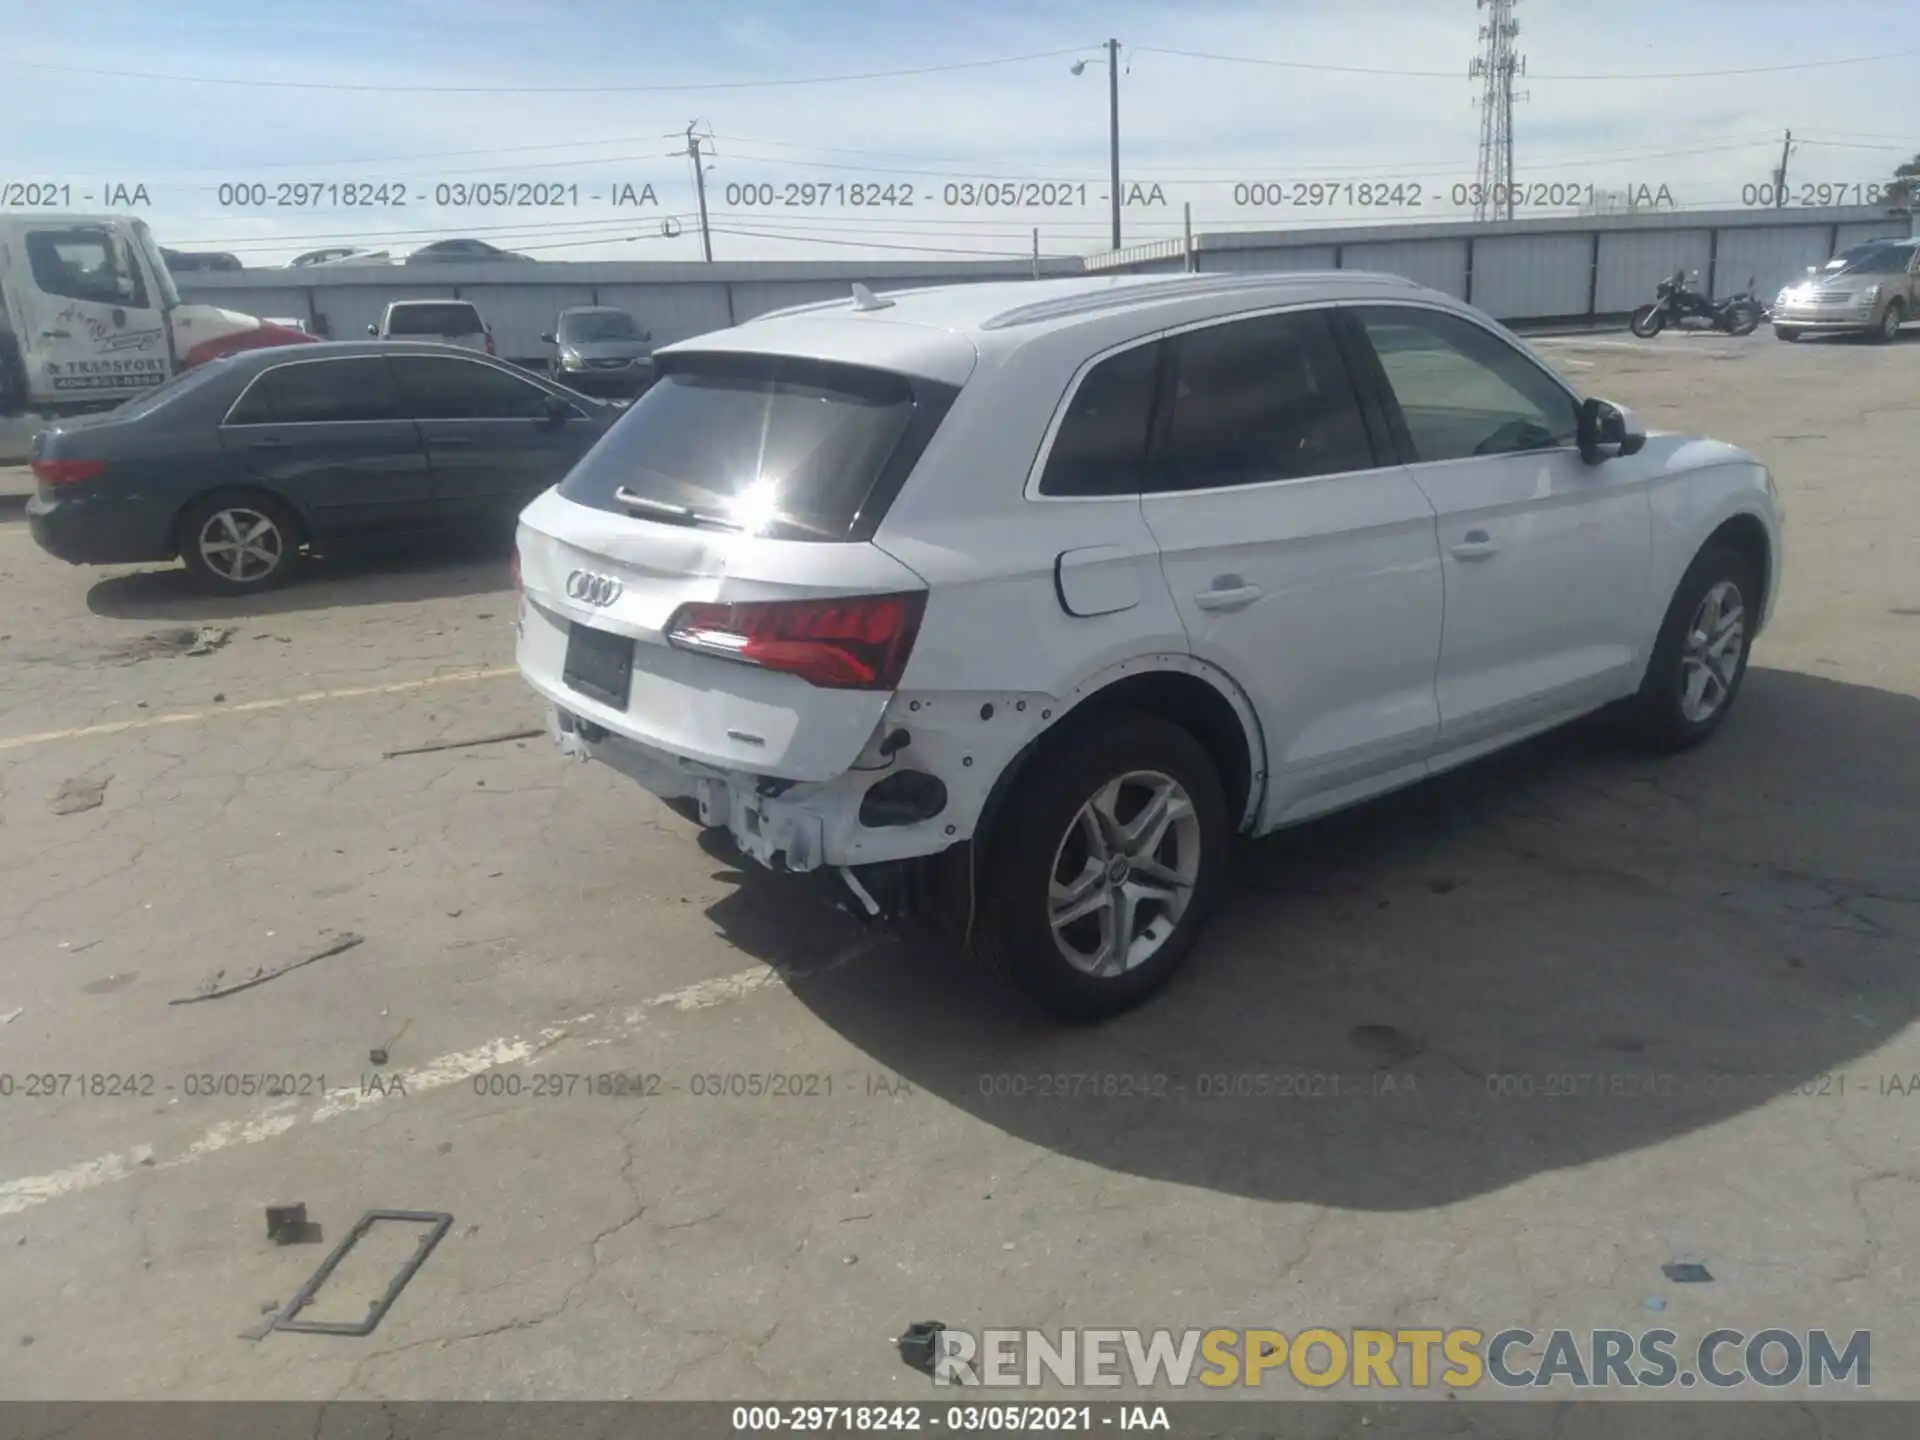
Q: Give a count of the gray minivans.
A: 1